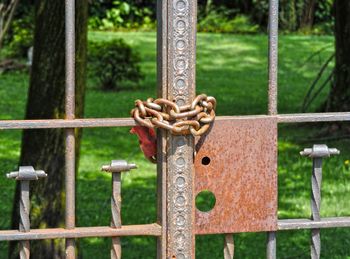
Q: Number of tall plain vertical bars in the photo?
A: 2